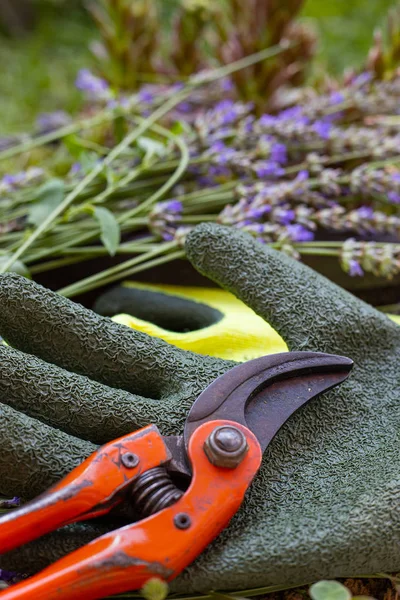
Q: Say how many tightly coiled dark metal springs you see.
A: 1